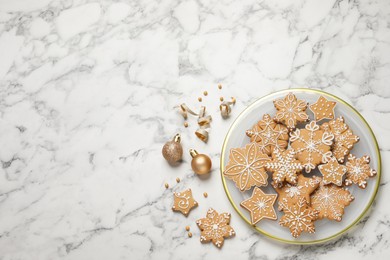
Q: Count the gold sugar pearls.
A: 10